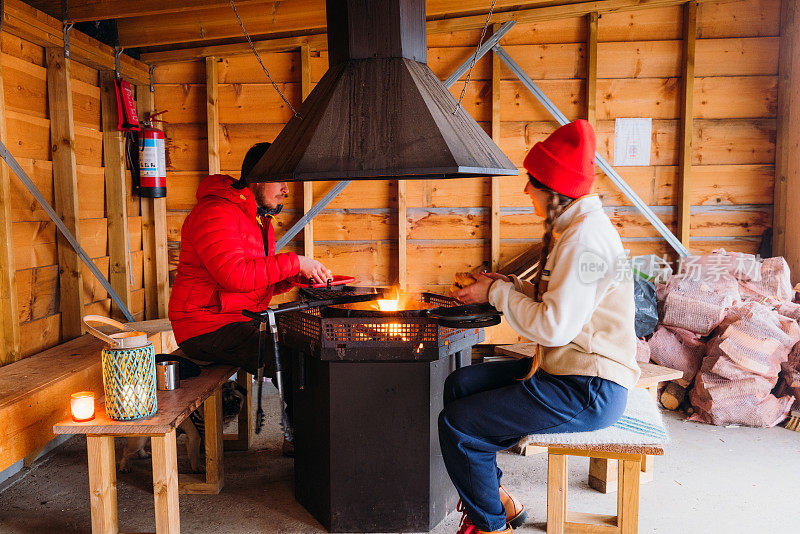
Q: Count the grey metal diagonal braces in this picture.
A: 3